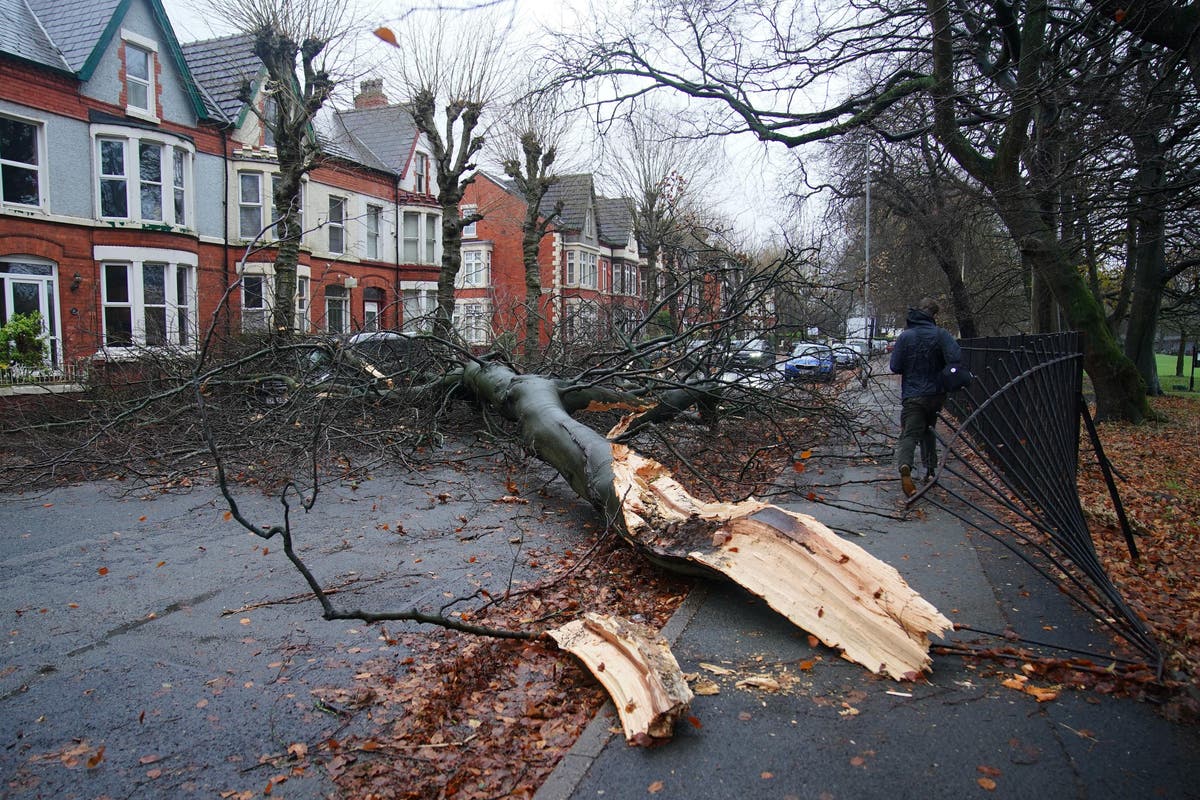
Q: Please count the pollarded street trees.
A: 4